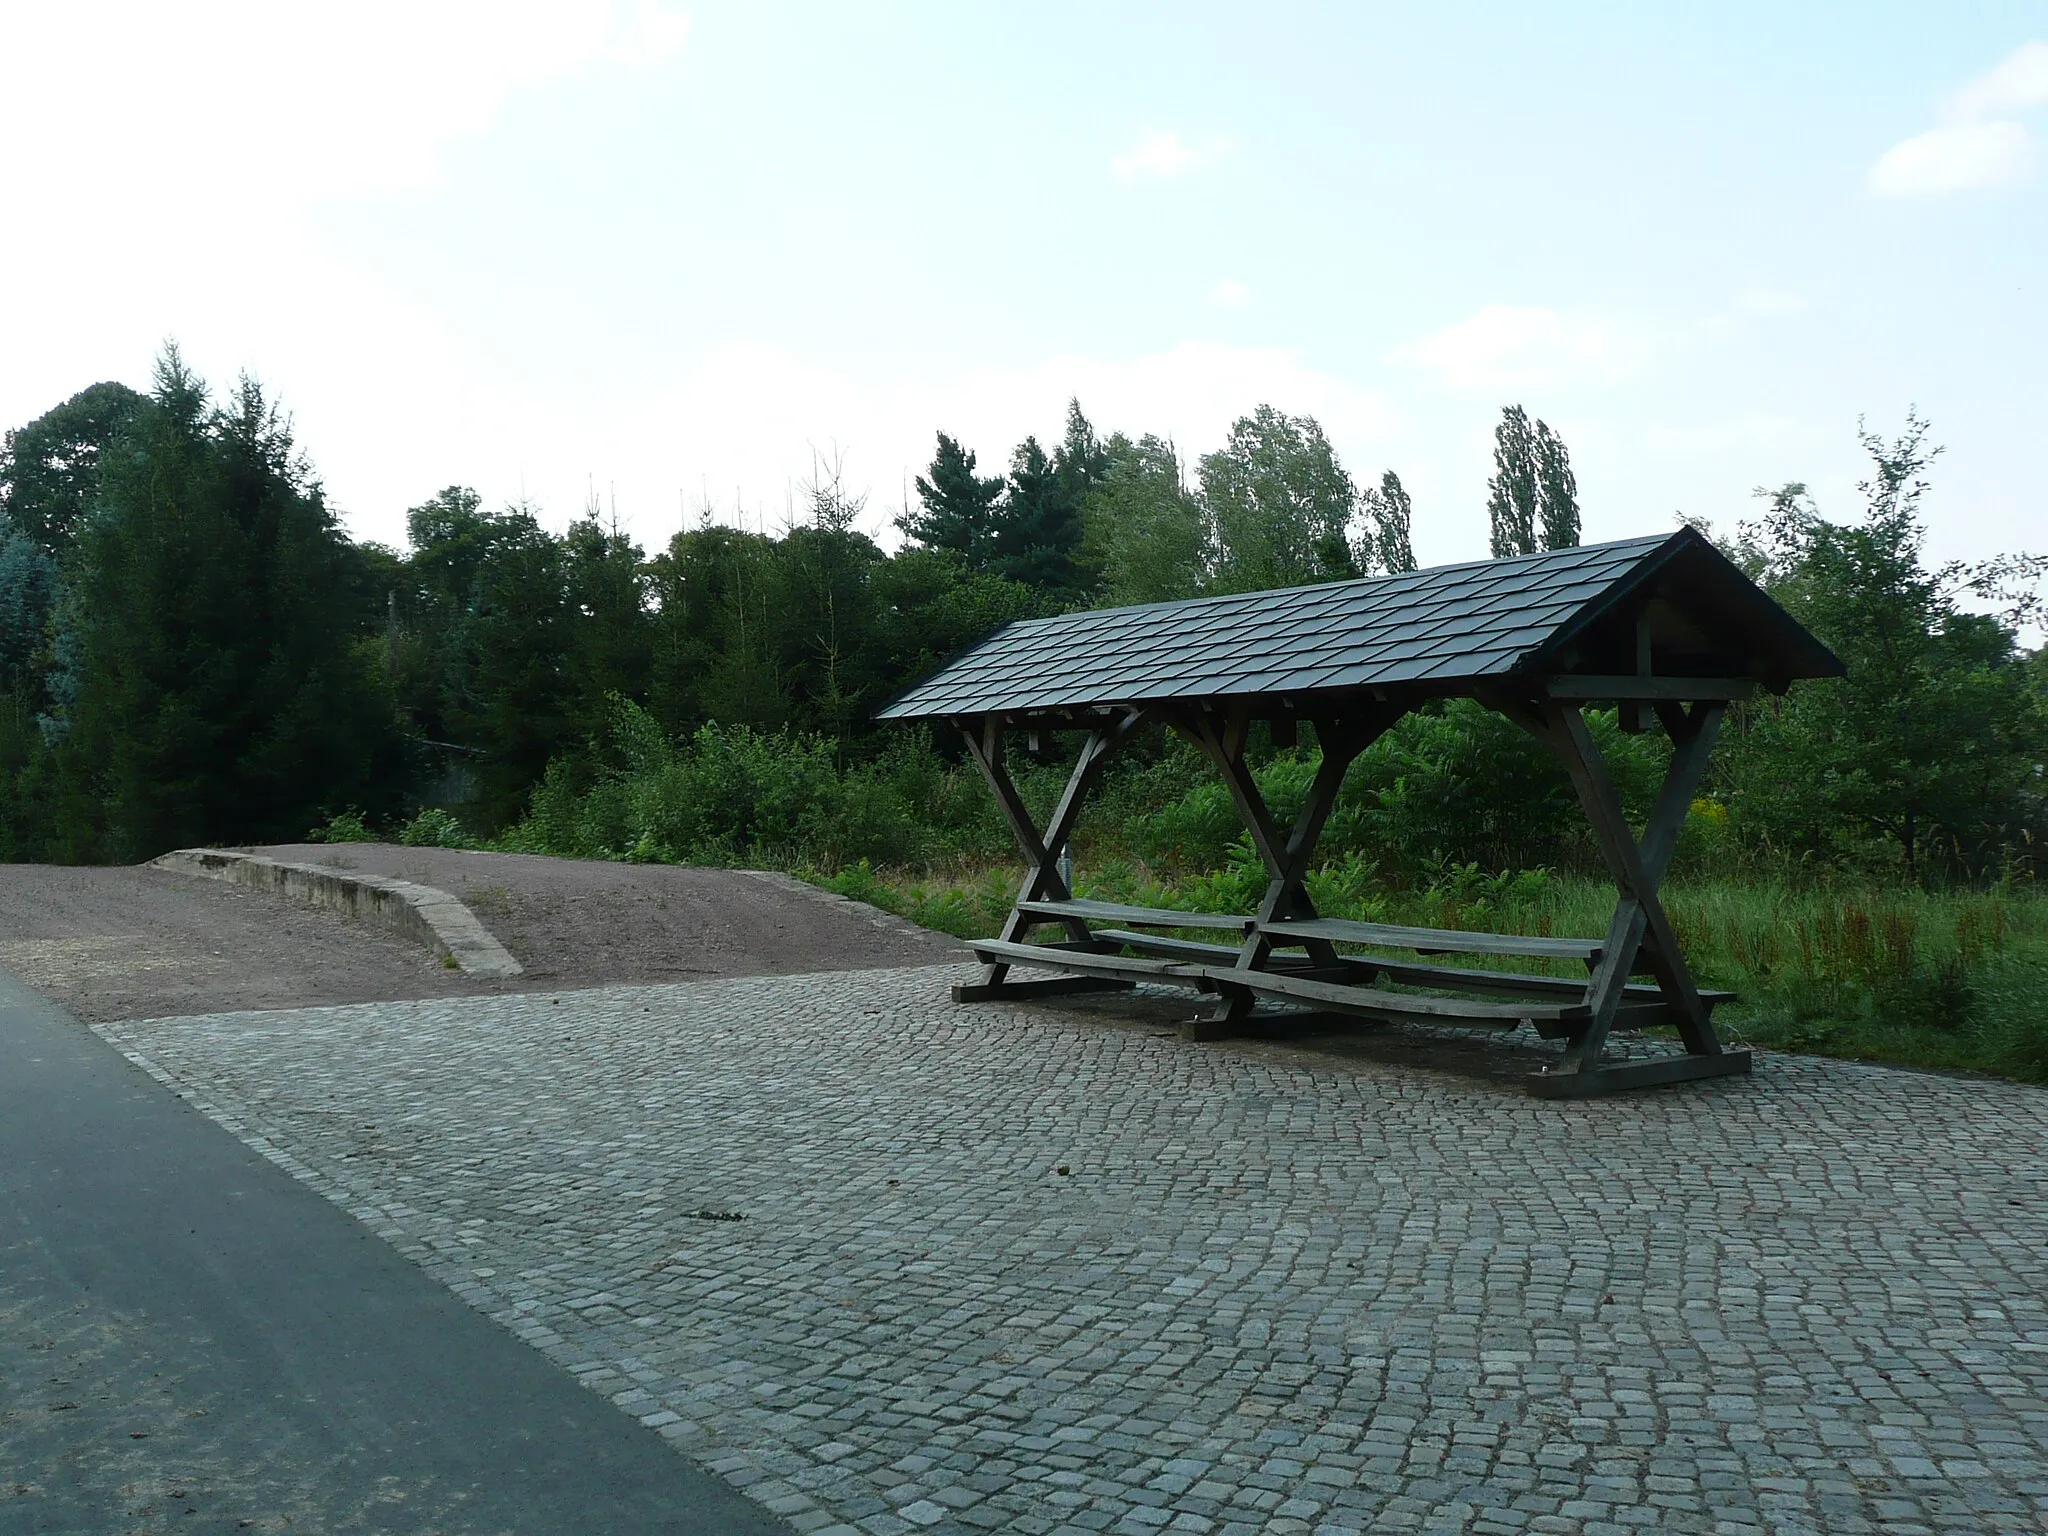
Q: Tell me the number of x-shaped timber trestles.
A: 3